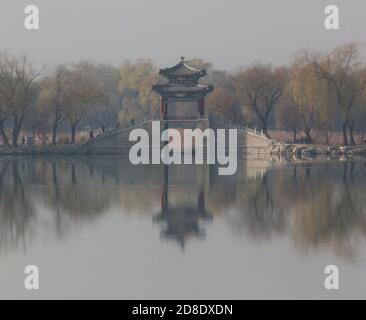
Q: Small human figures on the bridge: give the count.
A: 4